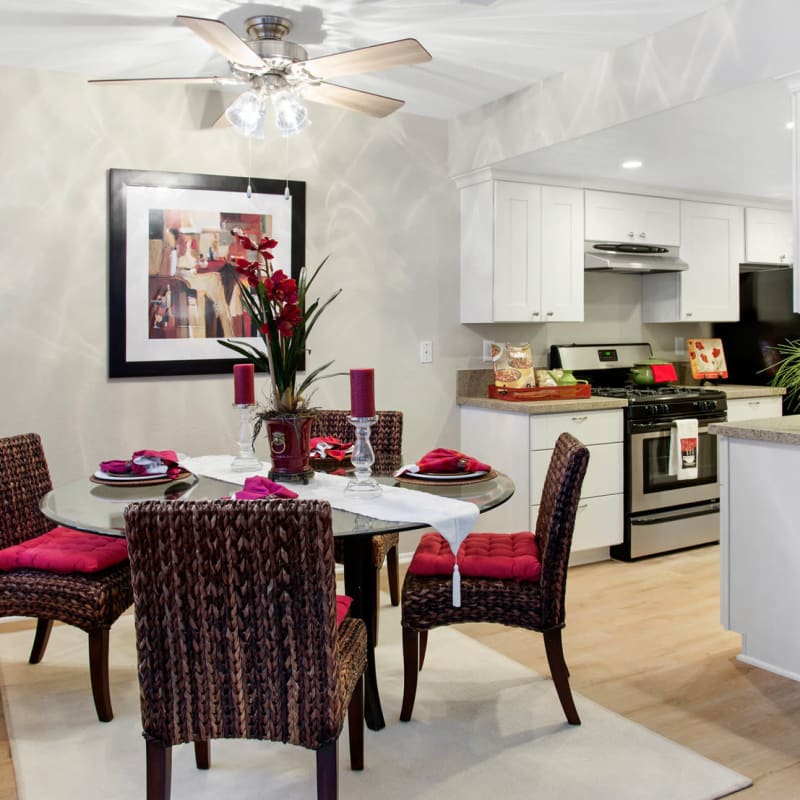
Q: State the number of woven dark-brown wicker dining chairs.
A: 4